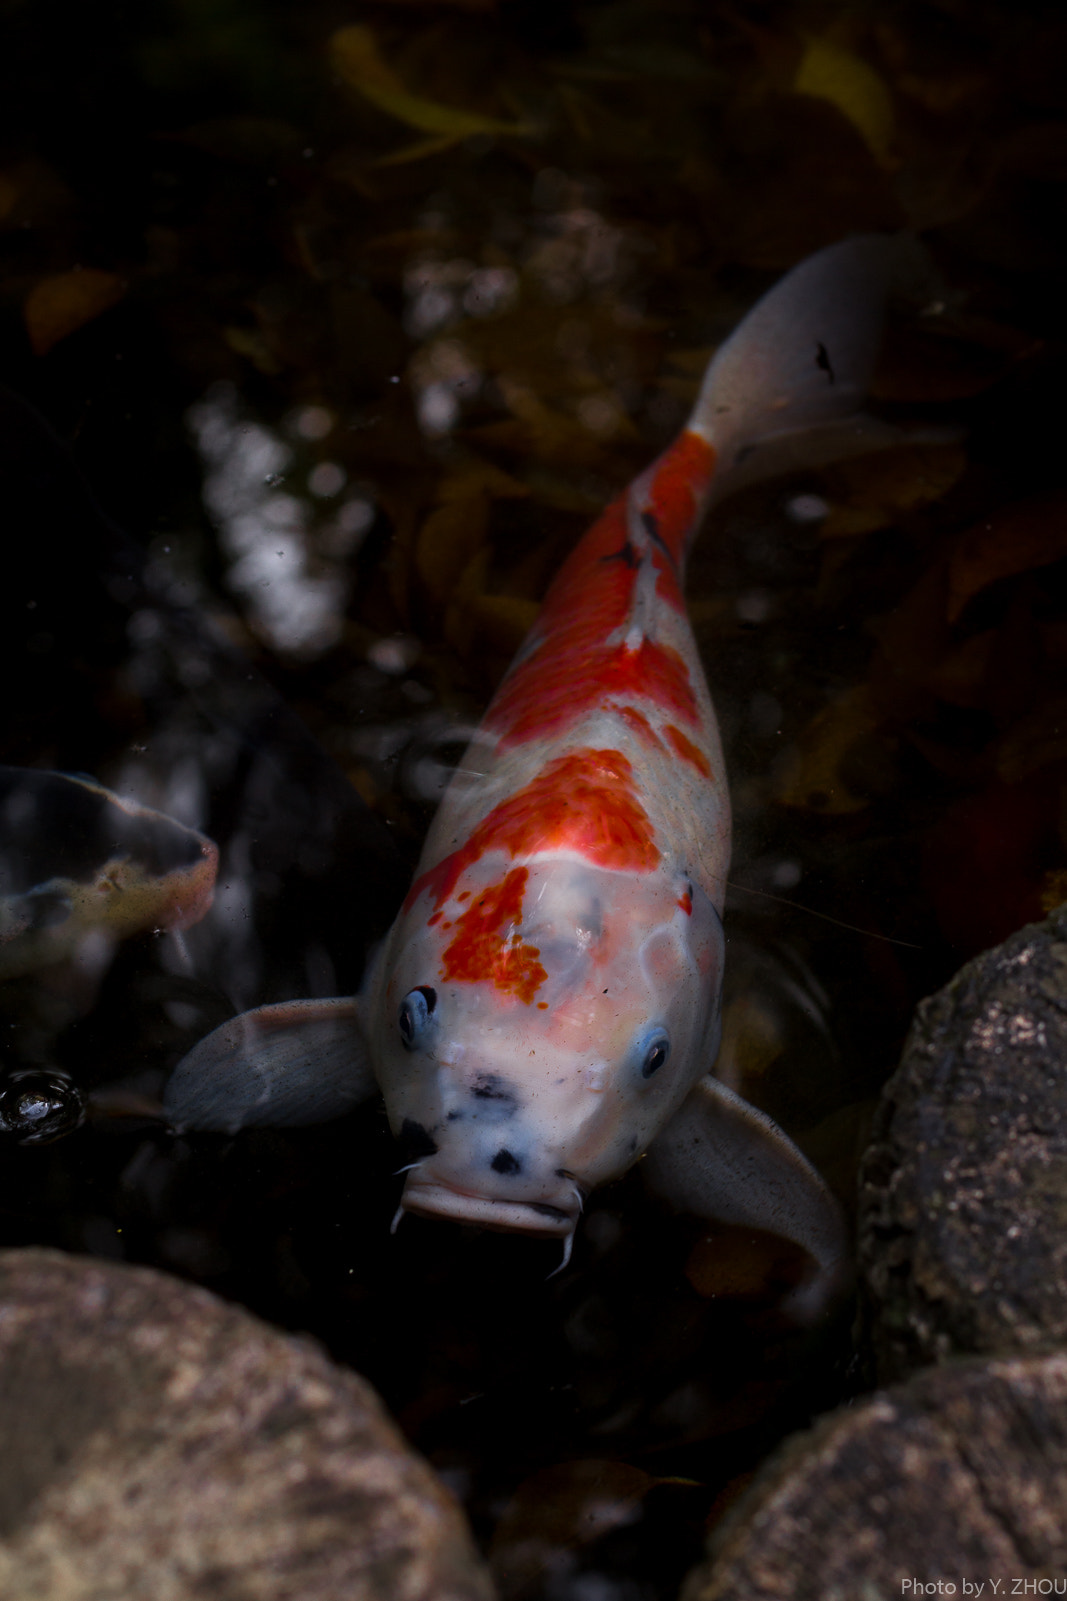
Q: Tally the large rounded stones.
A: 3